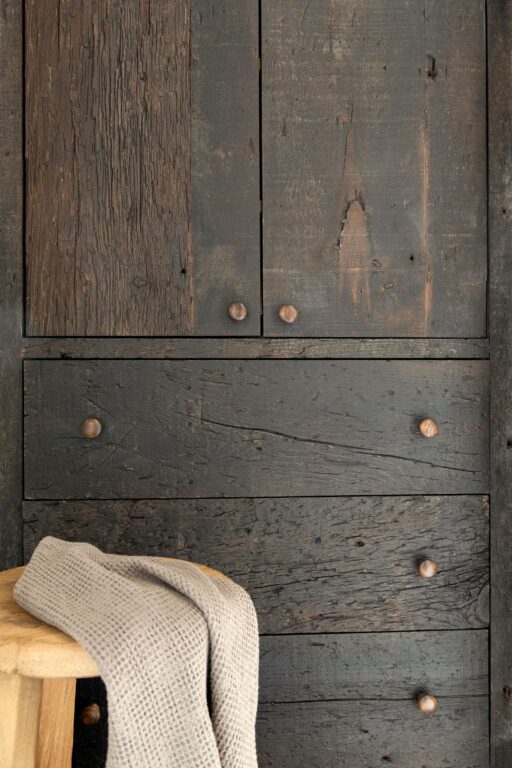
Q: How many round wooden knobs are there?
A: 7